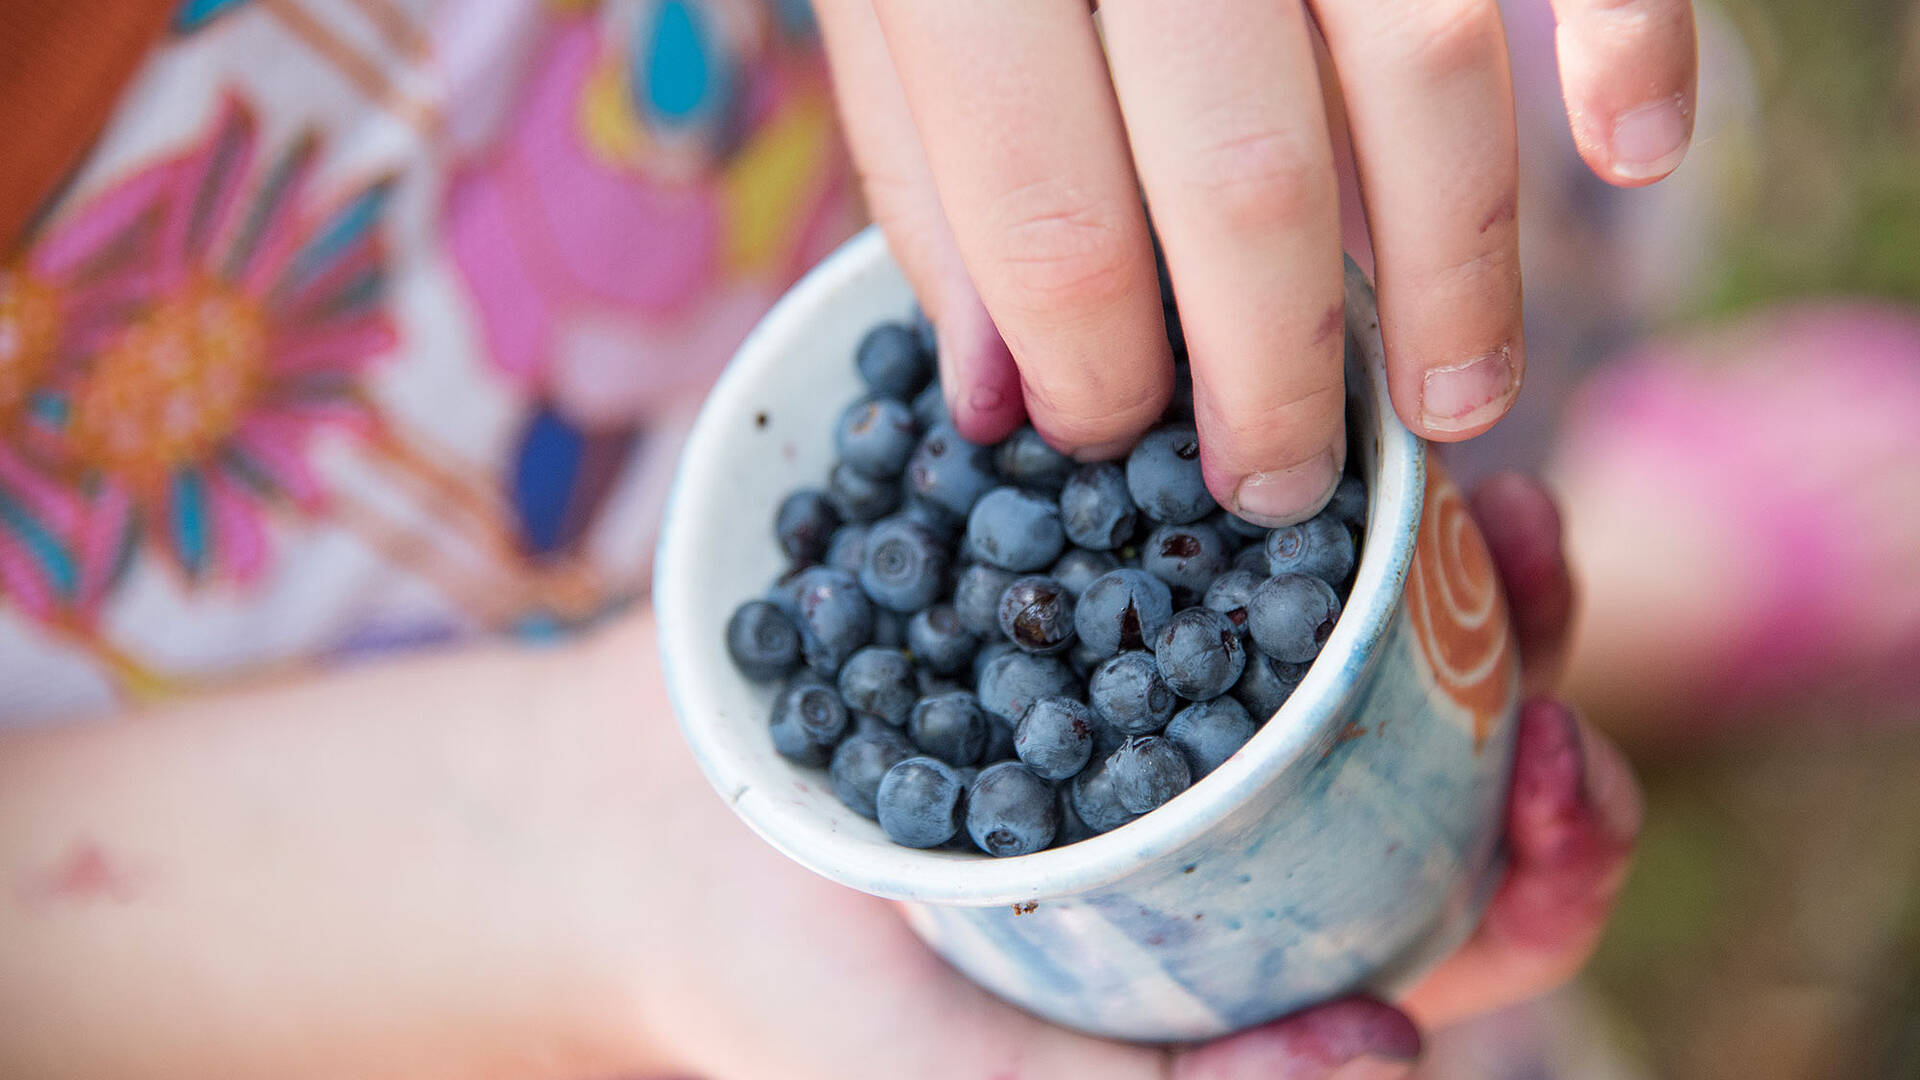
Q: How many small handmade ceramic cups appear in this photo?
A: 1